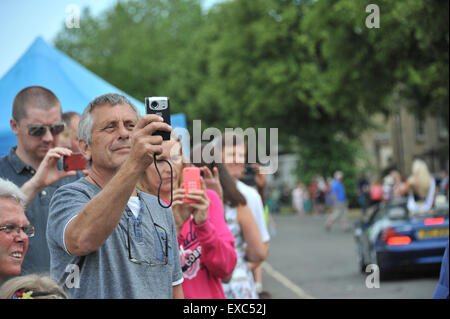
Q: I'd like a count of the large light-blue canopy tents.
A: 1